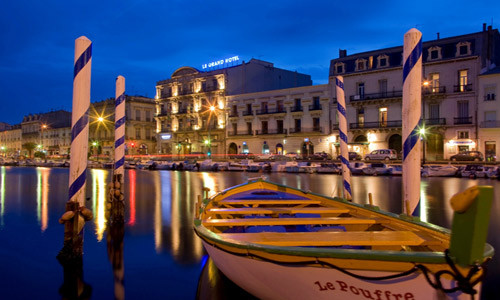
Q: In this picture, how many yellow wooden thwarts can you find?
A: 4